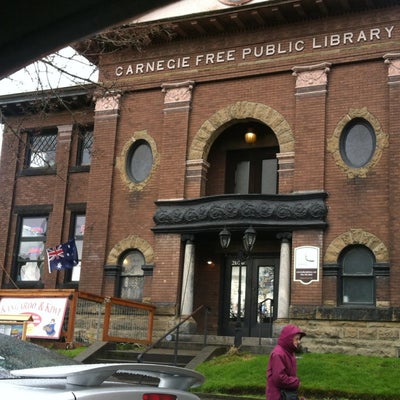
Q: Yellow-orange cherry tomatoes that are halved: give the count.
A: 0